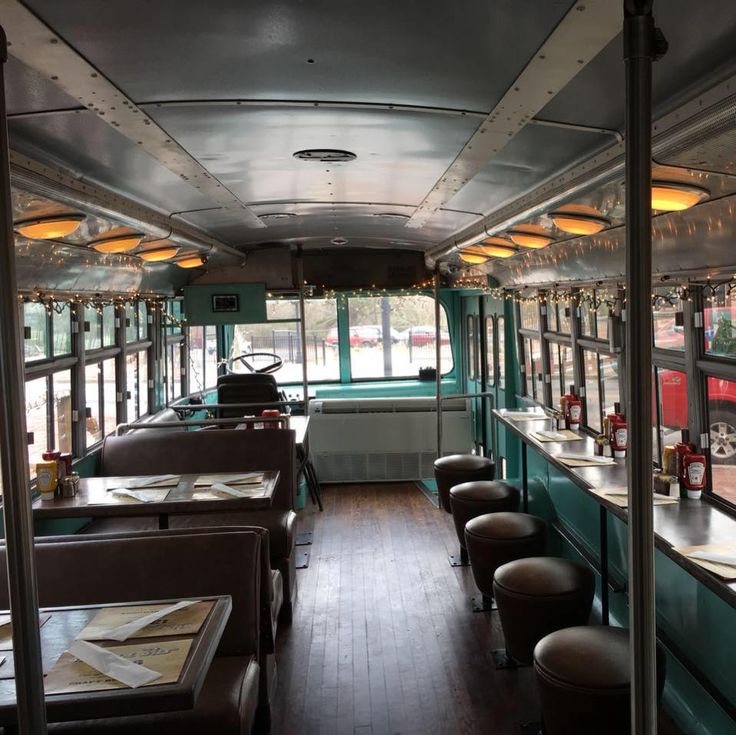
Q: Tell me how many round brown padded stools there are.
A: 5